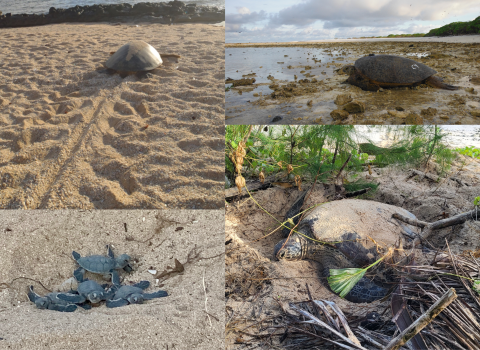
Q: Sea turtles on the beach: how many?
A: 7